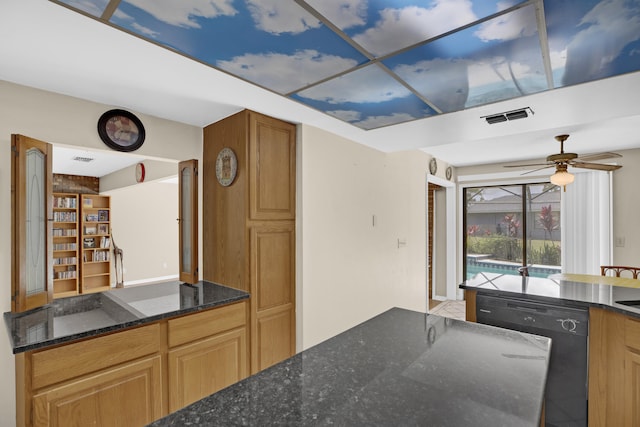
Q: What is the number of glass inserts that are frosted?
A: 2